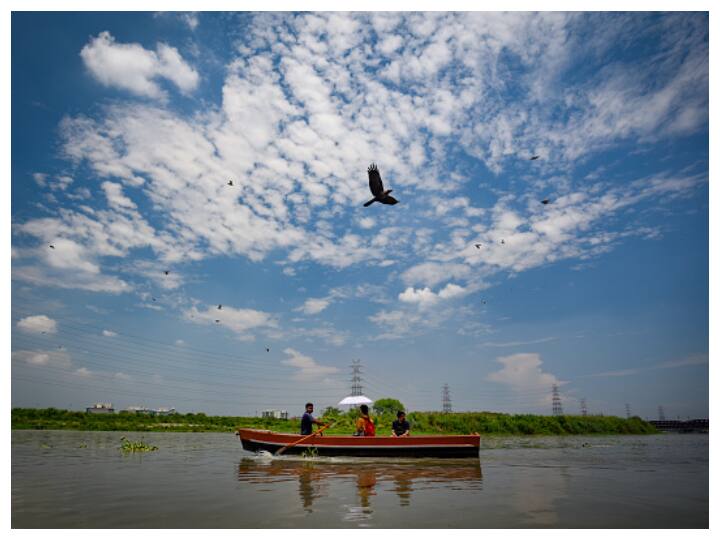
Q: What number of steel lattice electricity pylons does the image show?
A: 6